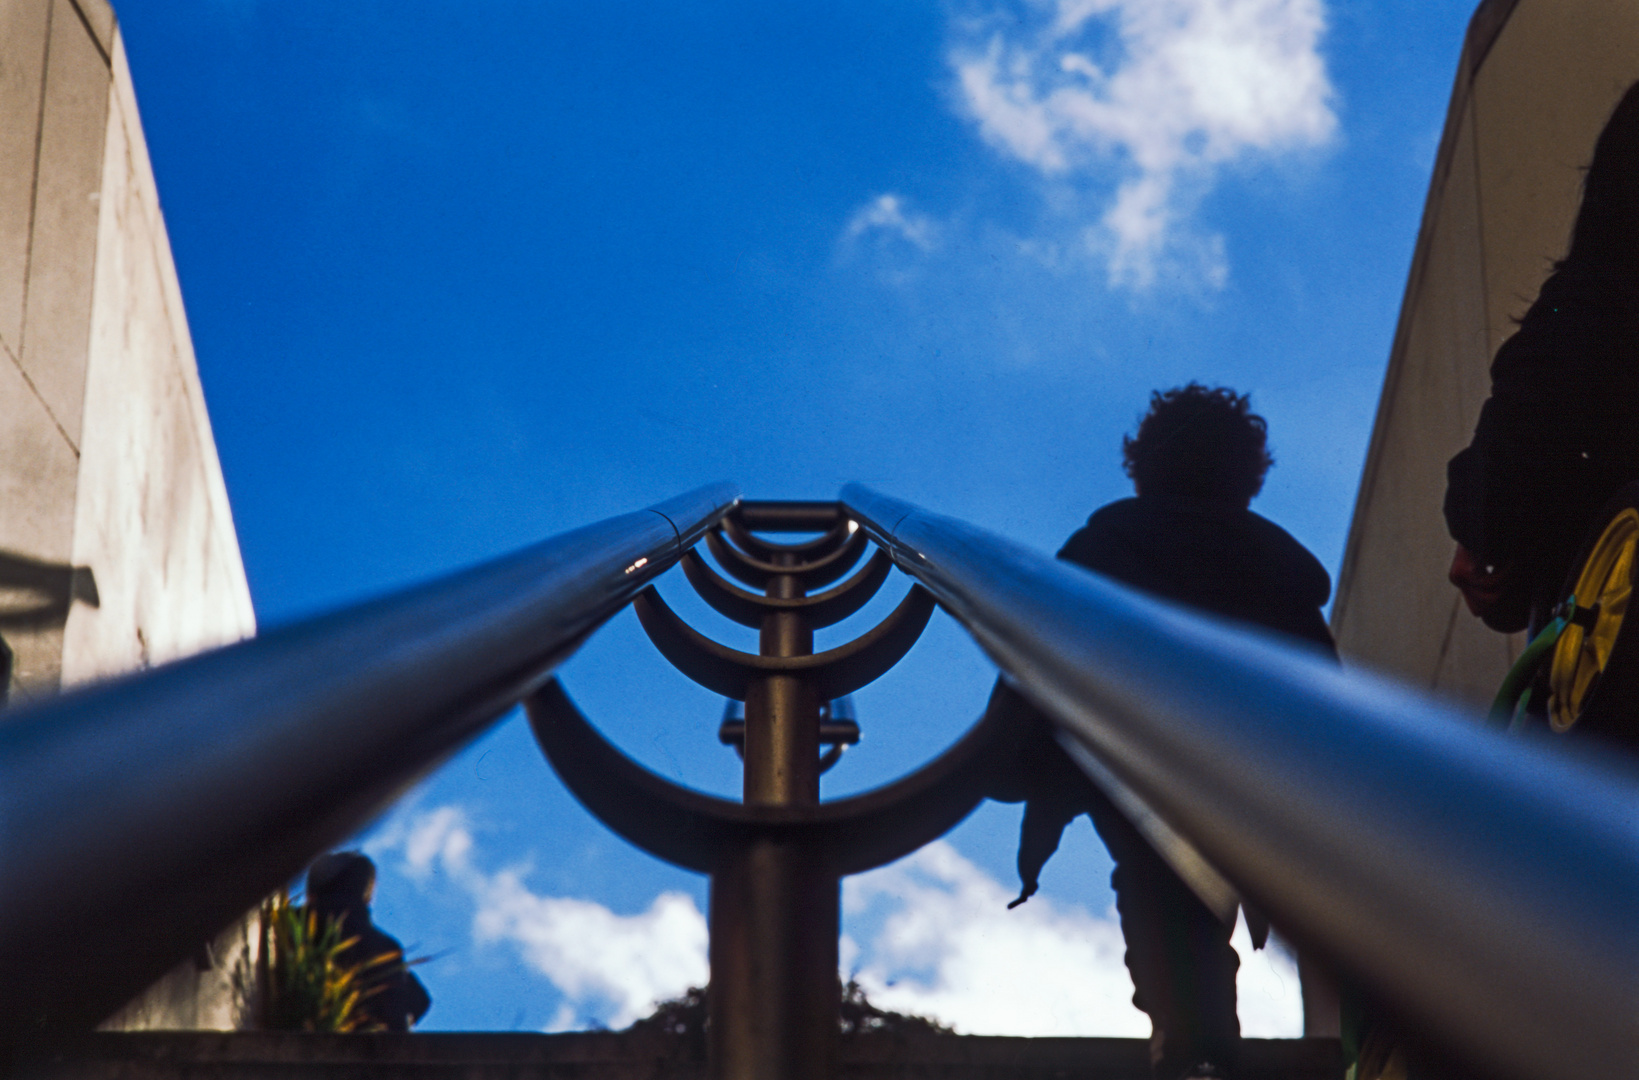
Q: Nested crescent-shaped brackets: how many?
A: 5